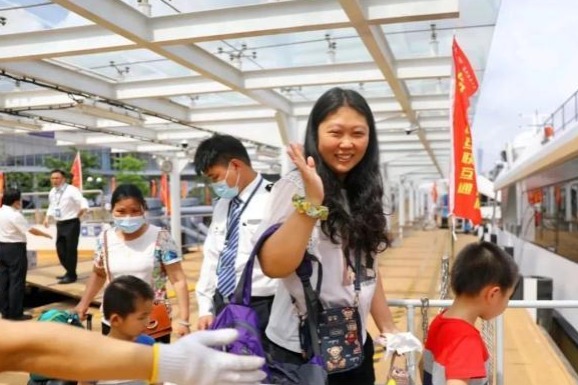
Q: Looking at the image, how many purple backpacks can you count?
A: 1